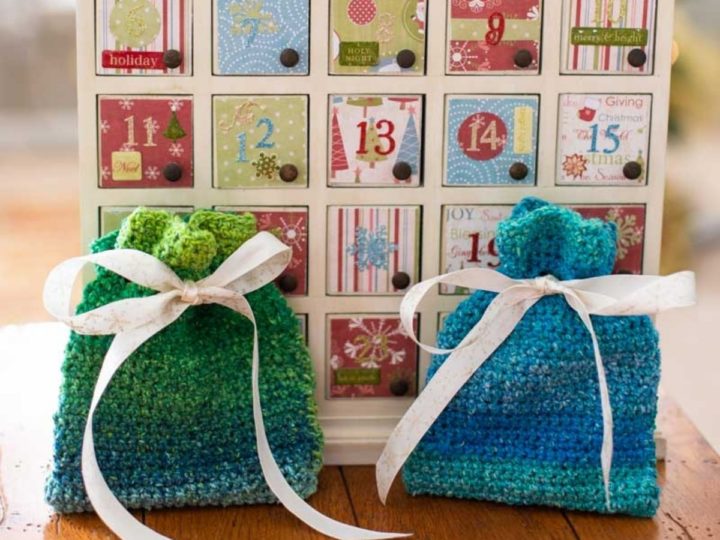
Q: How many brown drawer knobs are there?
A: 13